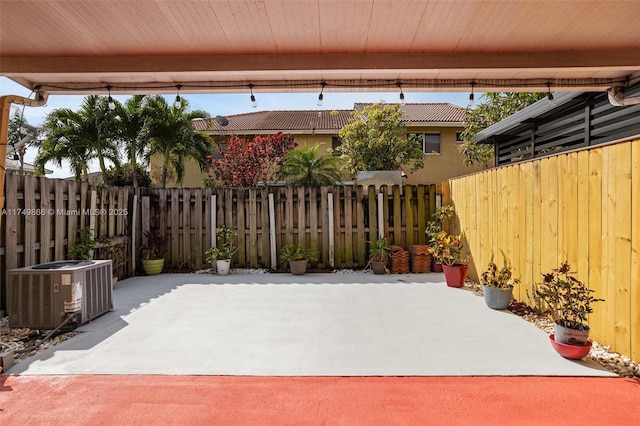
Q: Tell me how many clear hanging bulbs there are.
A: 7